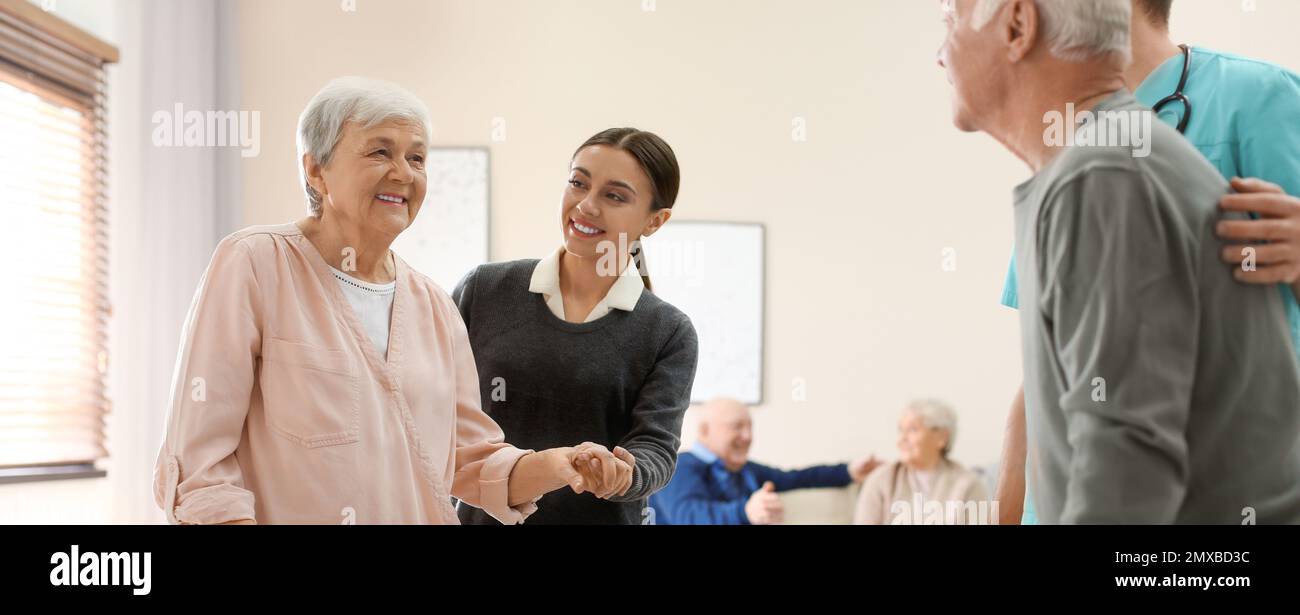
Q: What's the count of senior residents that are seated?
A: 2